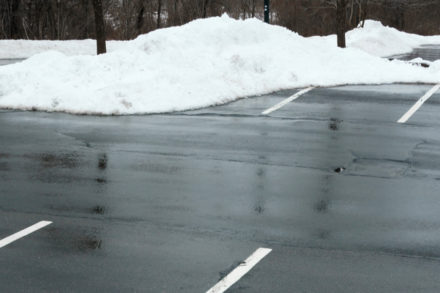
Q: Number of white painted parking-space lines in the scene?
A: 4